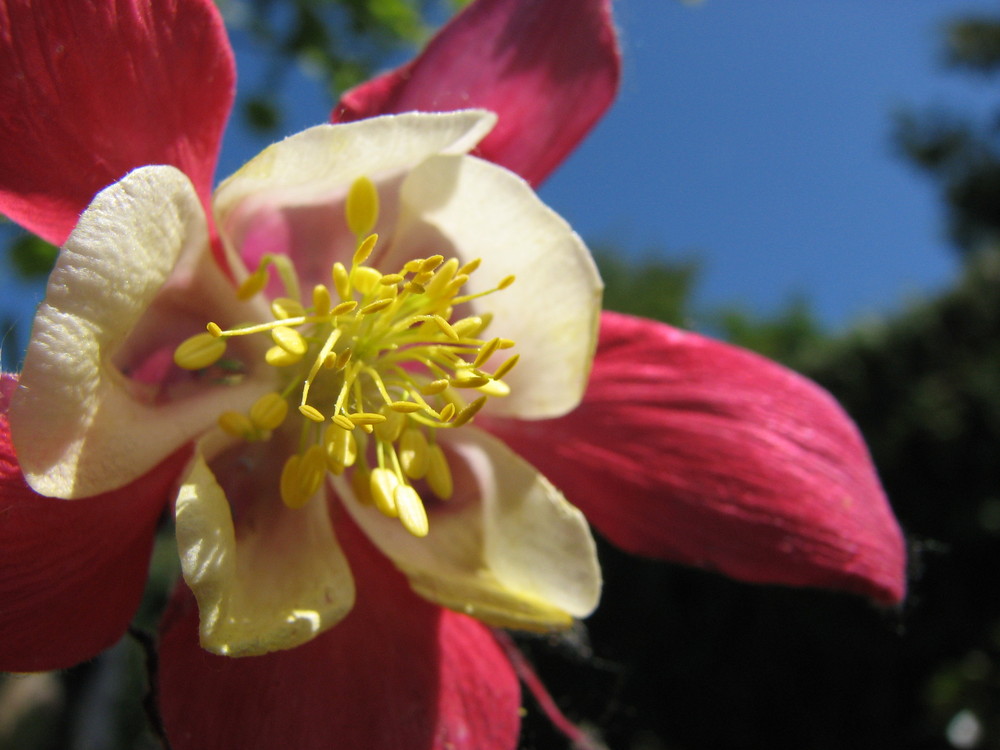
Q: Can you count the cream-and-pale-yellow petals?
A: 5